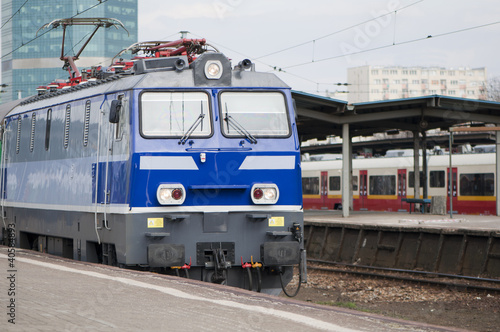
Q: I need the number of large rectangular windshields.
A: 2